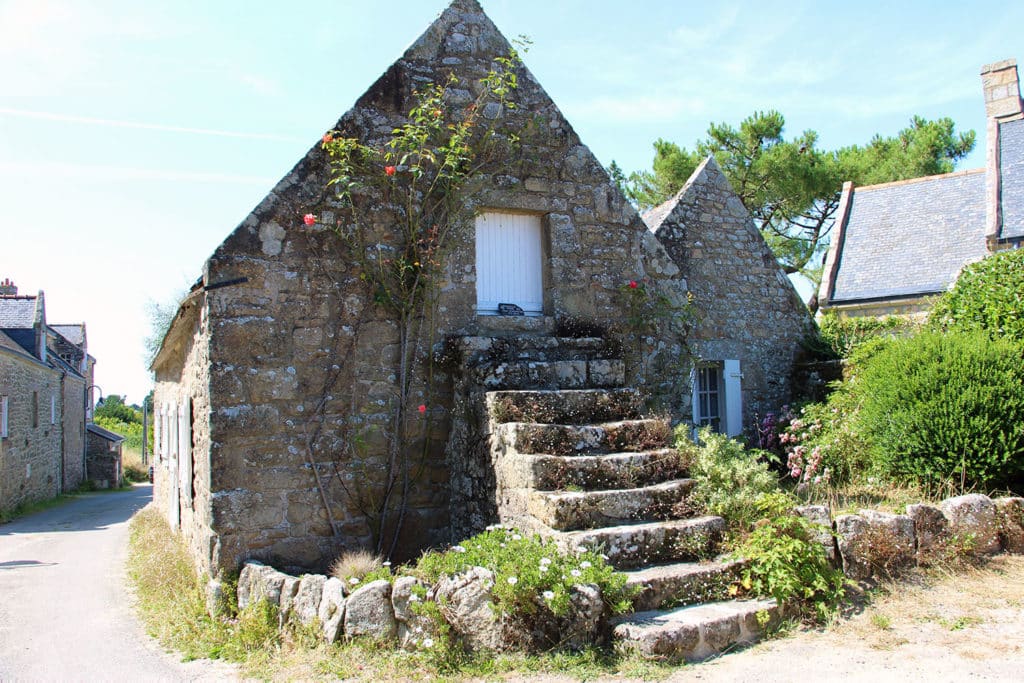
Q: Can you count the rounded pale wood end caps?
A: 0